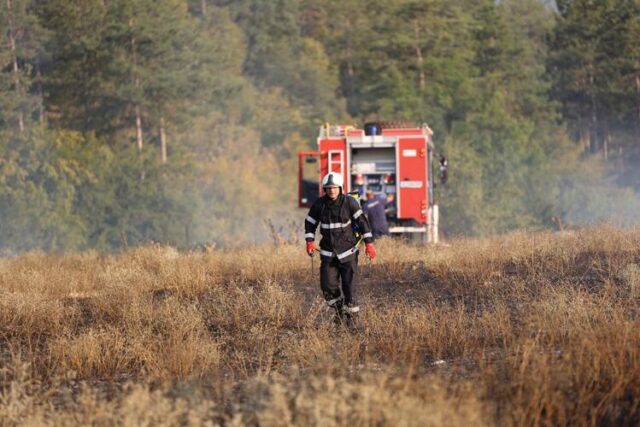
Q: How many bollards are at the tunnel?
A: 0